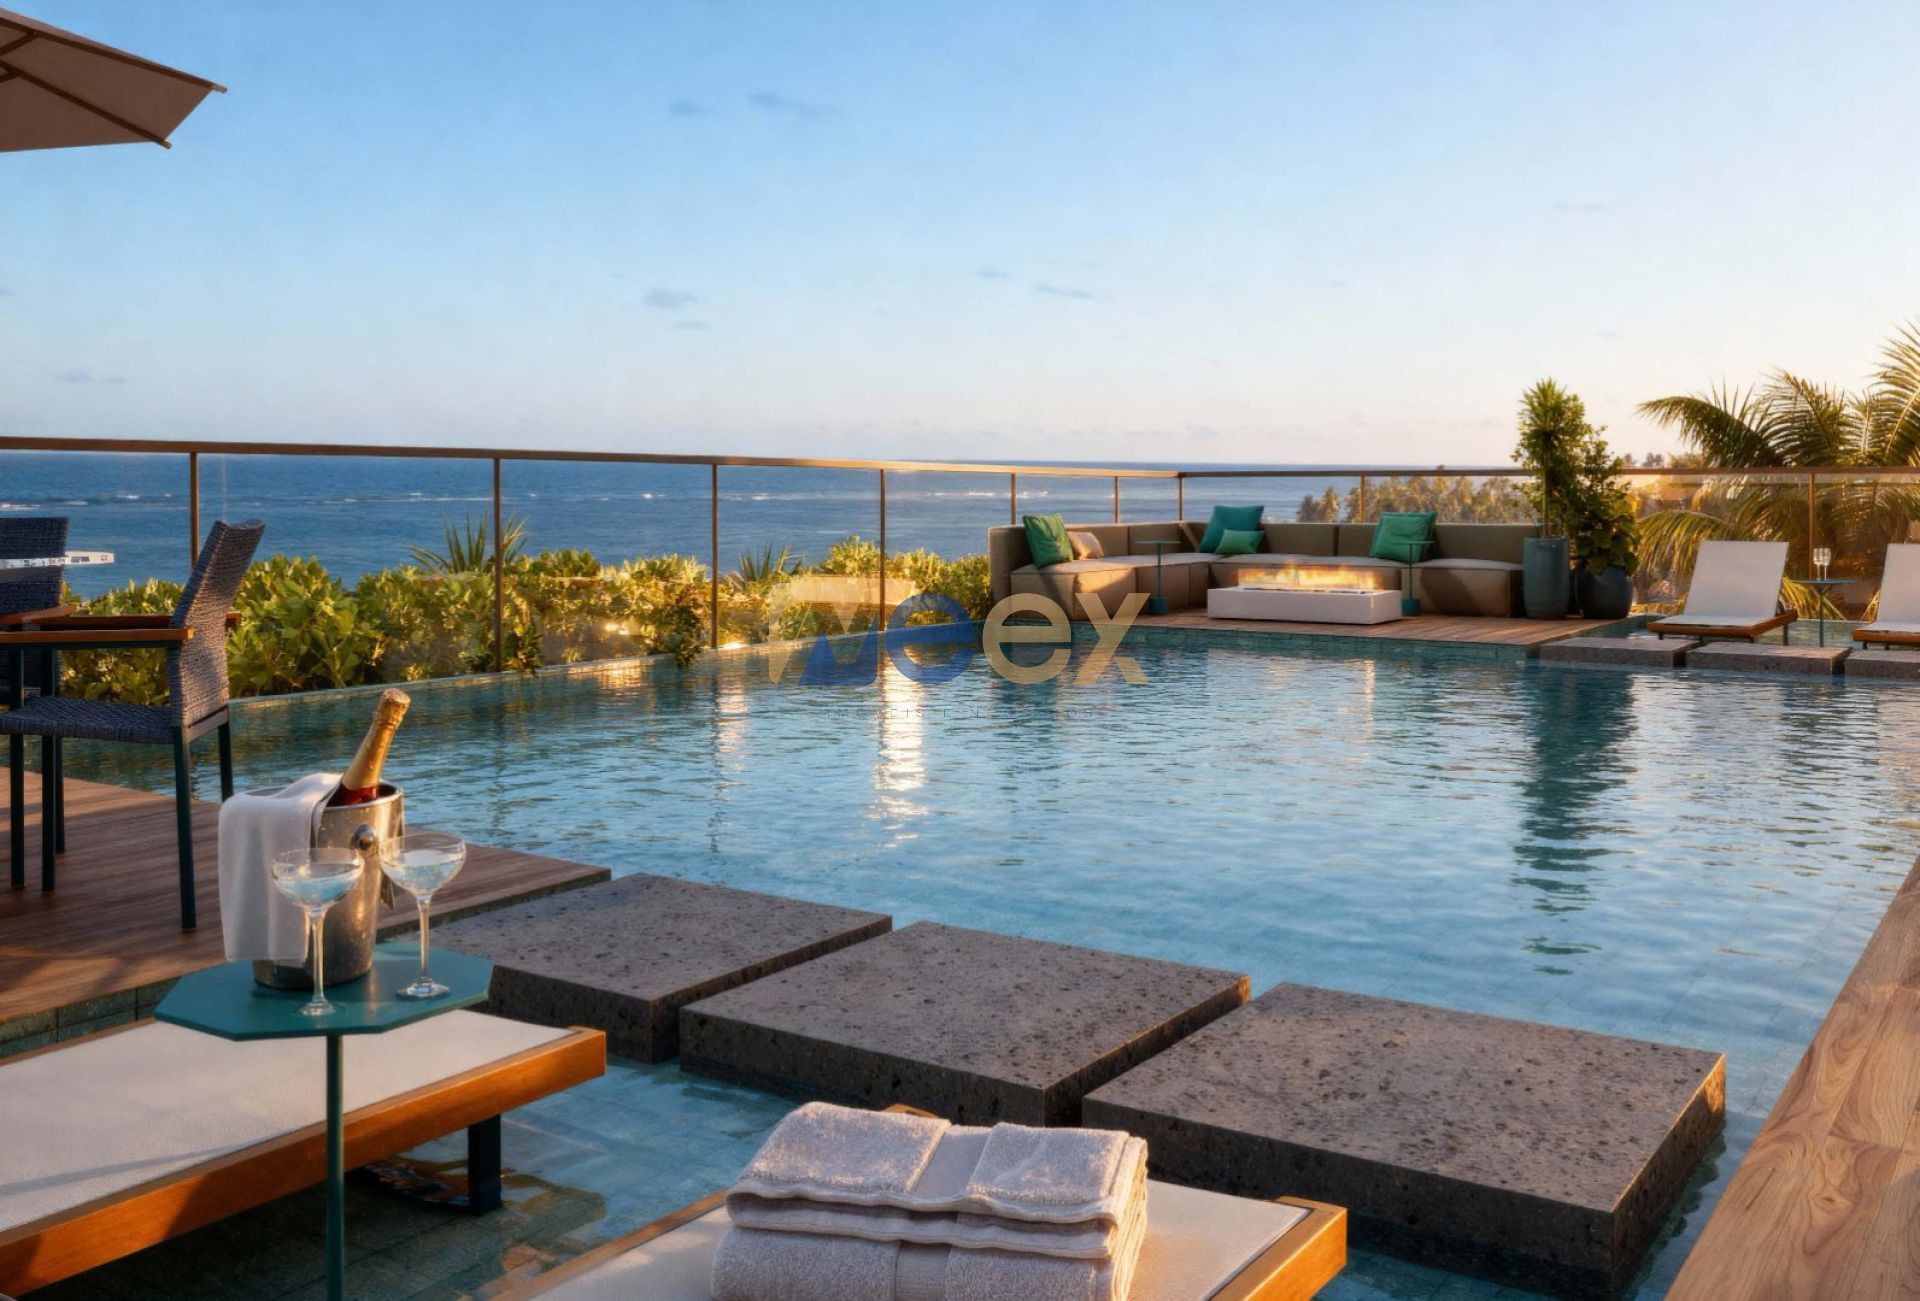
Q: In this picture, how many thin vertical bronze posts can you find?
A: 9